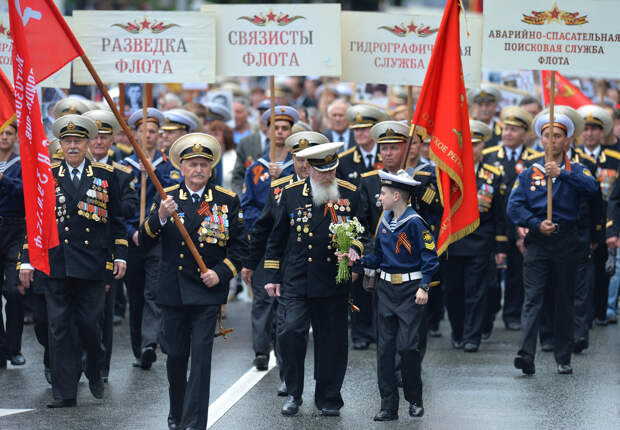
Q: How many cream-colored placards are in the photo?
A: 5